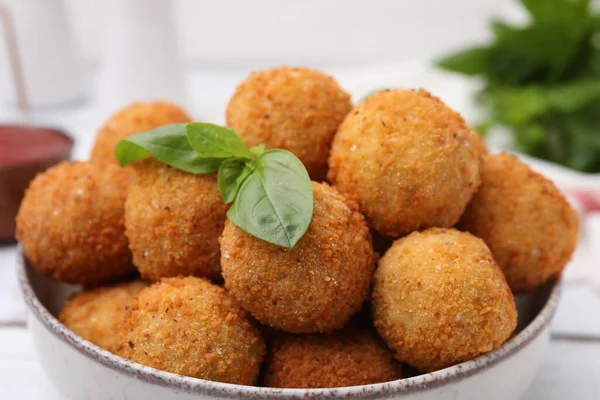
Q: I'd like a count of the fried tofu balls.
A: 12